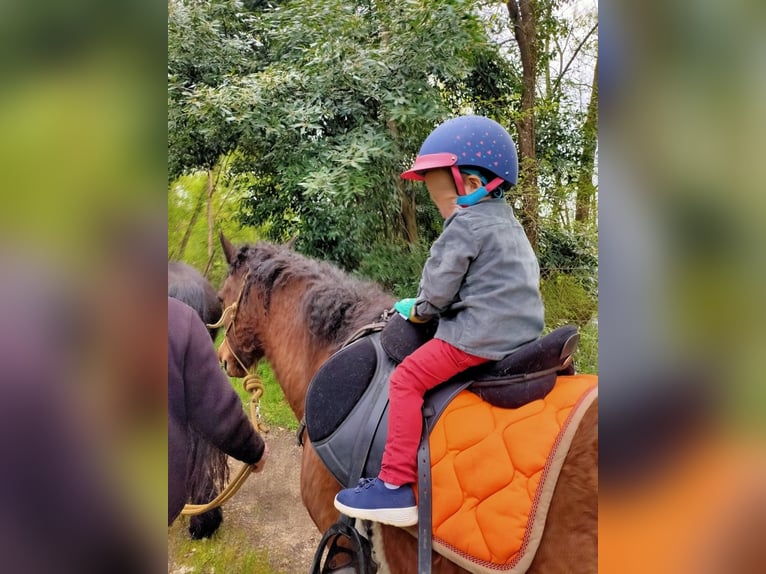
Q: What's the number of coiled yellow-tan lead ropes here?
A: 1